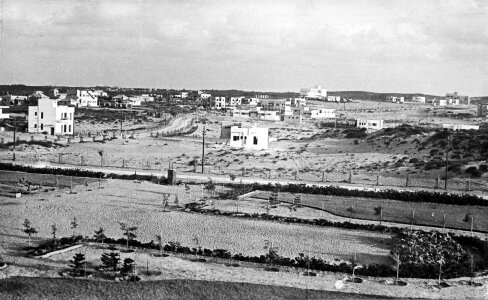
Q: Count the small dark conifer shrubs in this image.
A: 3